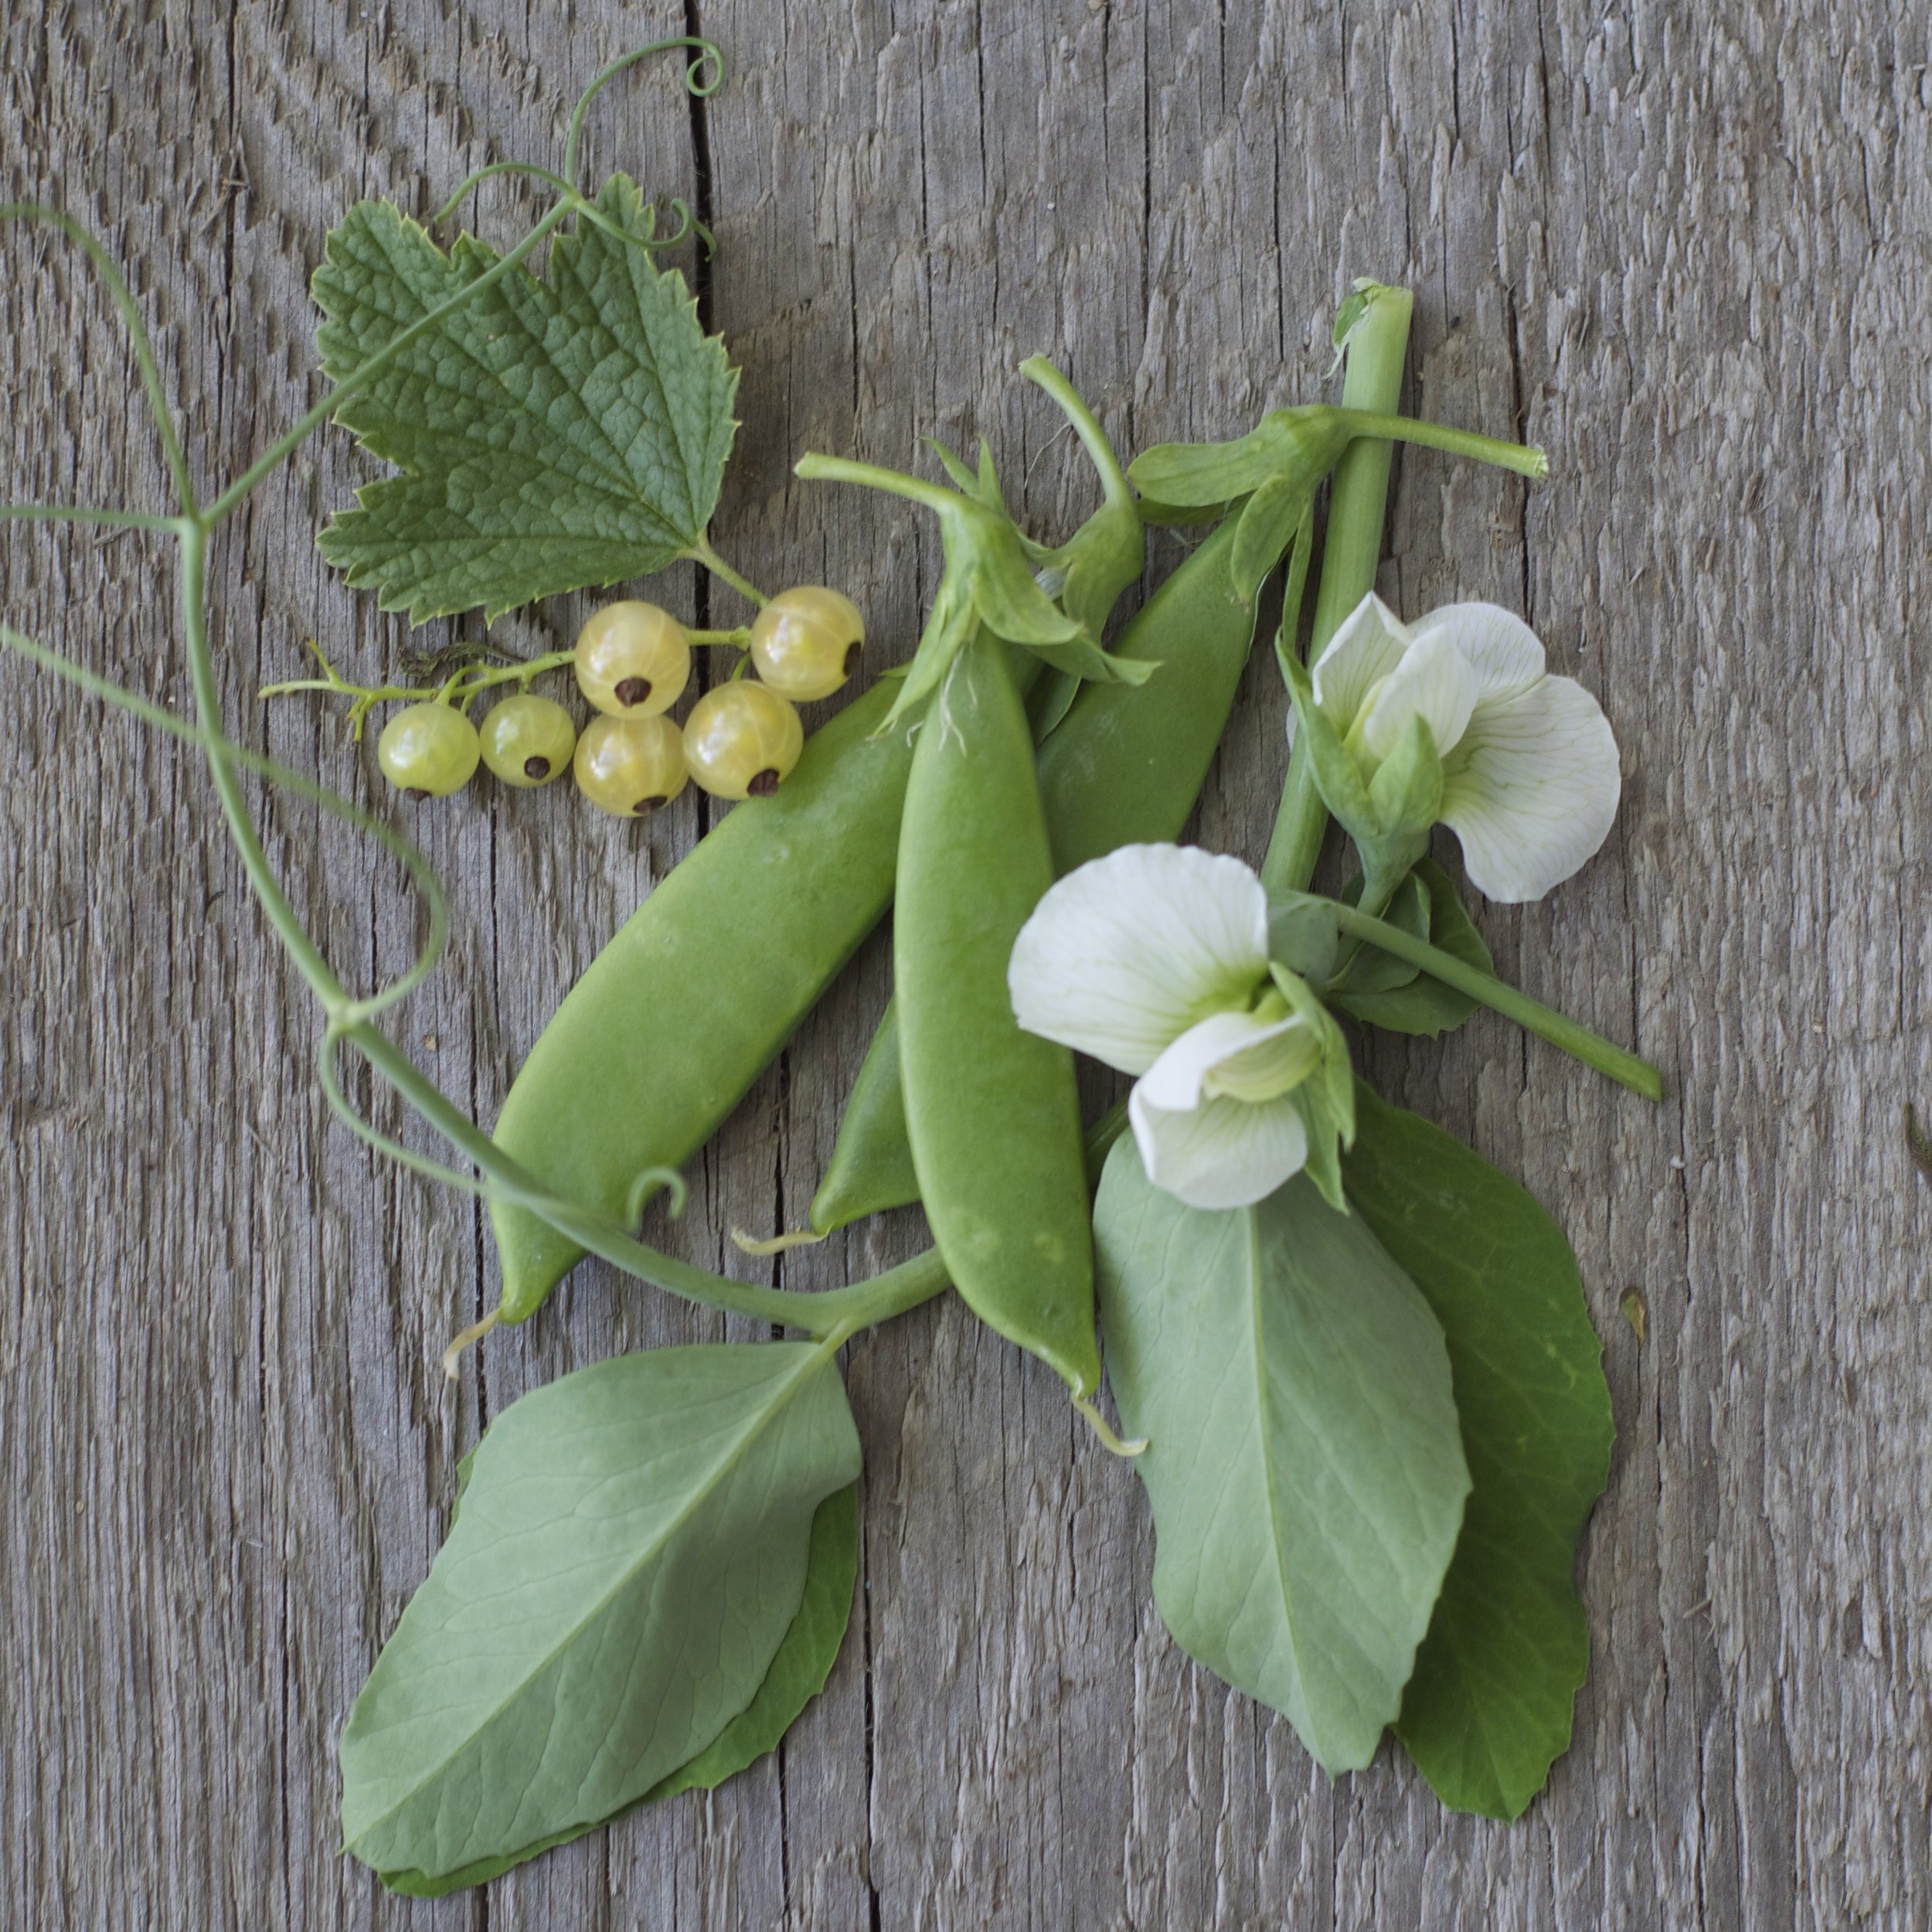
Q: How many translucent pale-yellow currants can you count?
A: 6